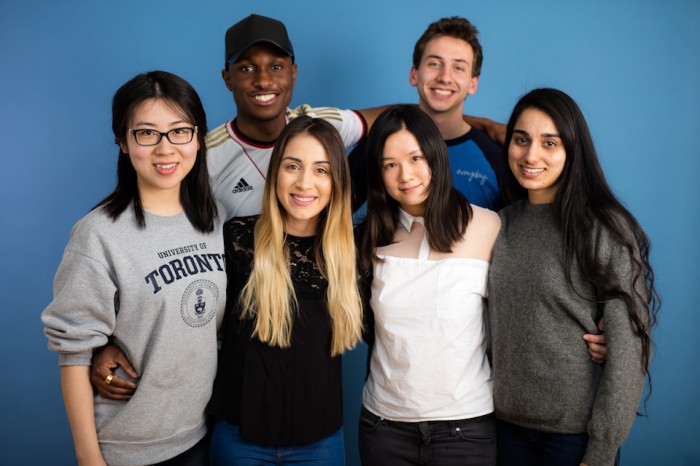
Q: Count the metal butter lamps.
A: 0